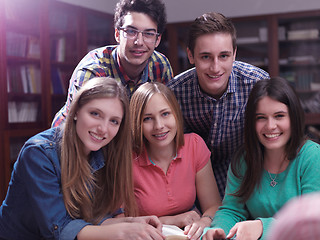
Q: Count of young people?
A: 5